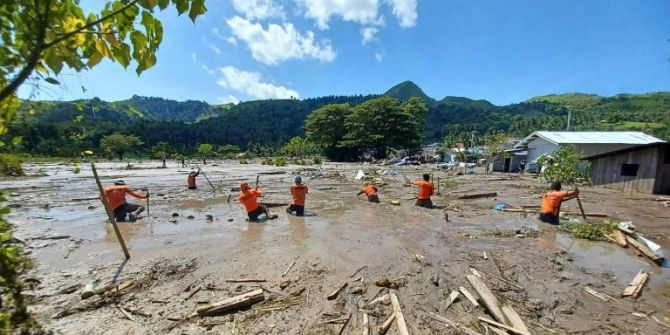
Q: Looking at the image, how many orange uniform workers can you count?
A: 7